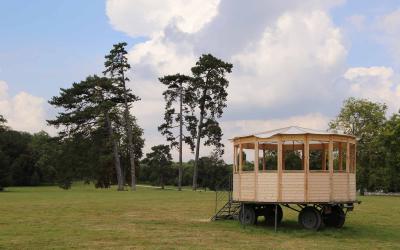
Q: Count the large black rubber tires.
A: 4